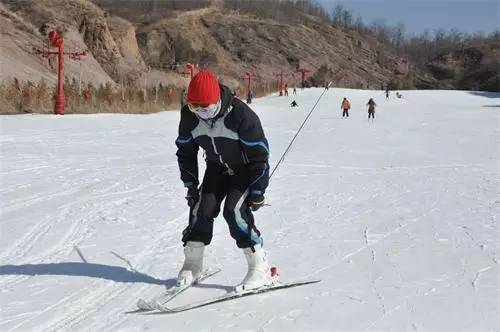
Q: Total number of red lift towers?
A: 5